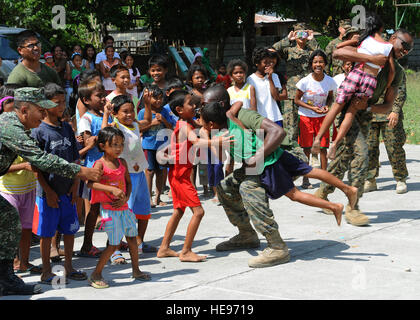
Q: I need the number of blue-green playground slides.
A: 3